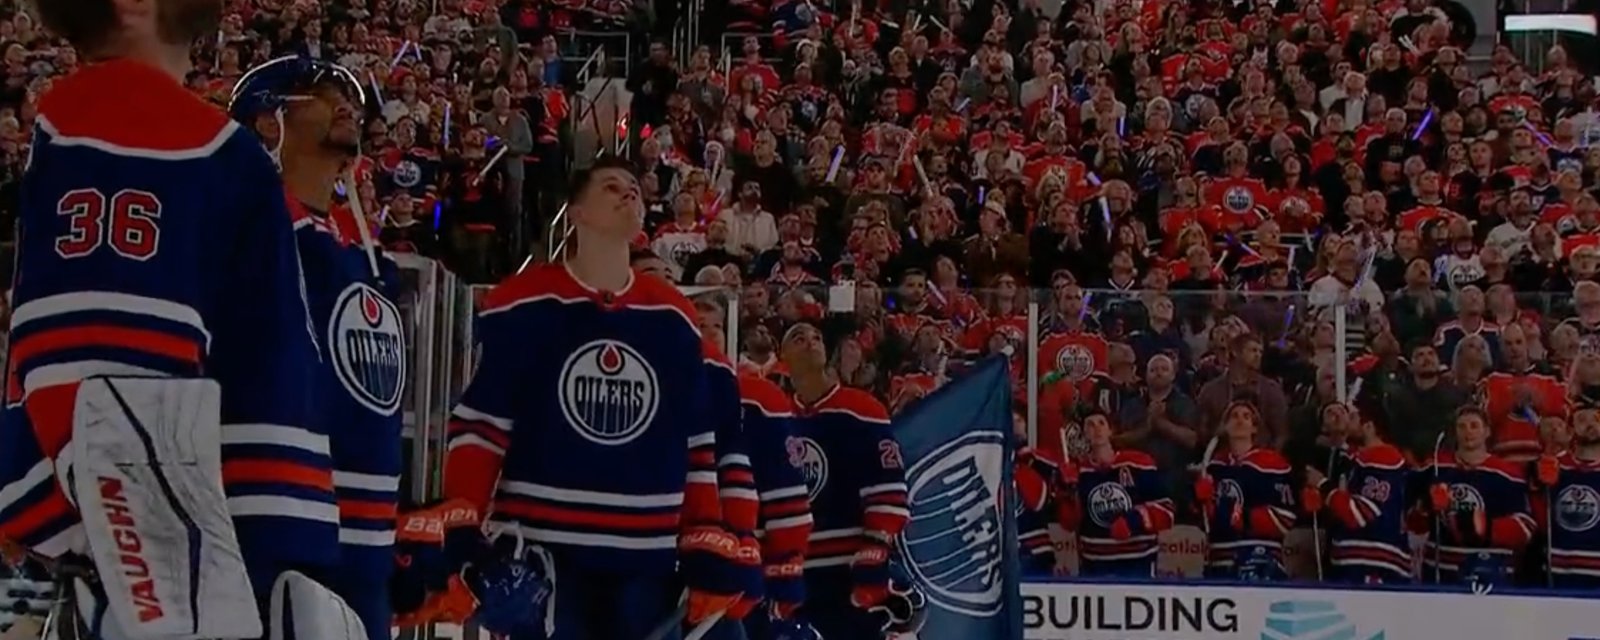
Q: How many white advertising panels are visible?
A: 1